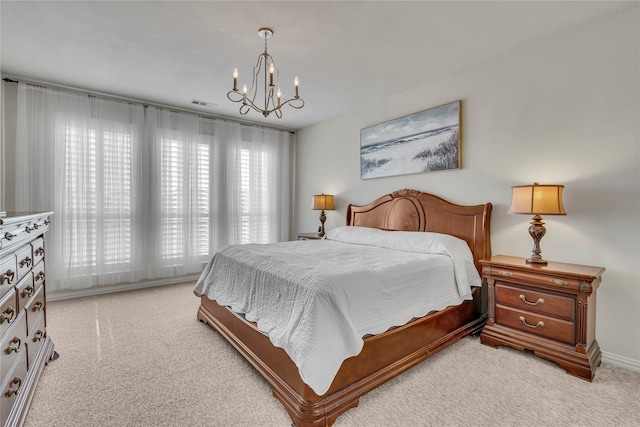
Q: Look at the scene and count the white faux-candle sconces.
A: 5